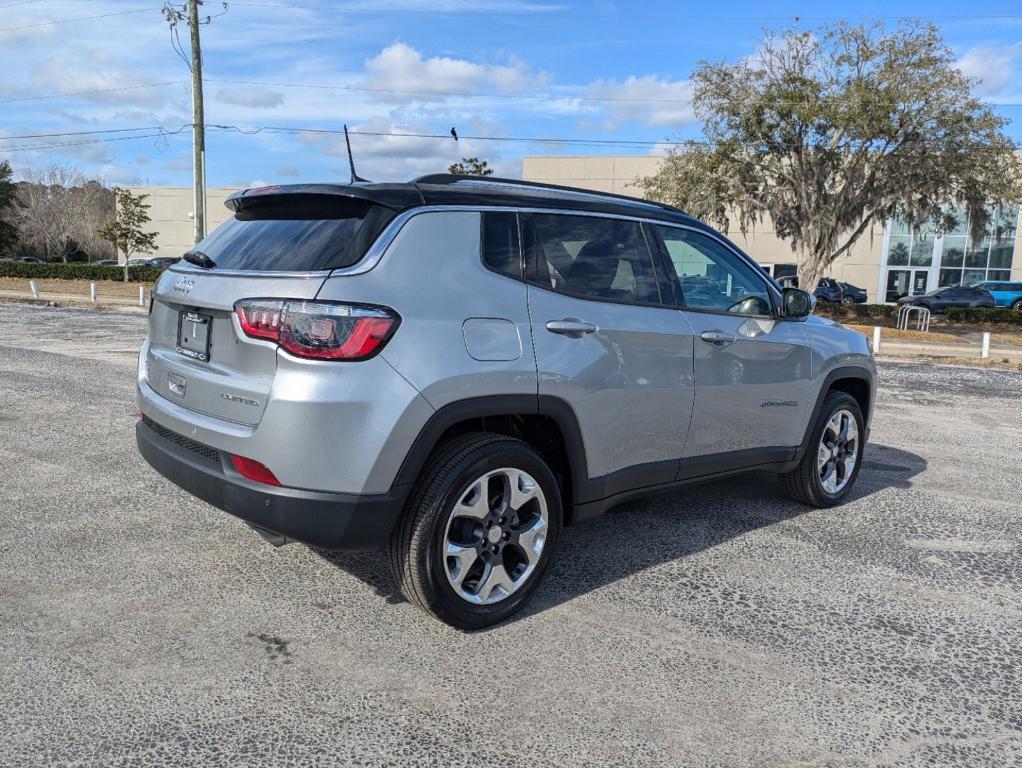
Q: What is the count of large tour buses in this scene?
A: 0